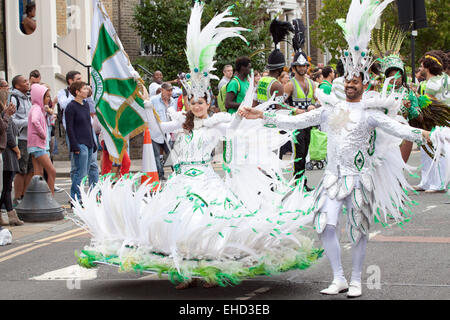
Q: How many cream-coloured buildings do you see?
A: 1